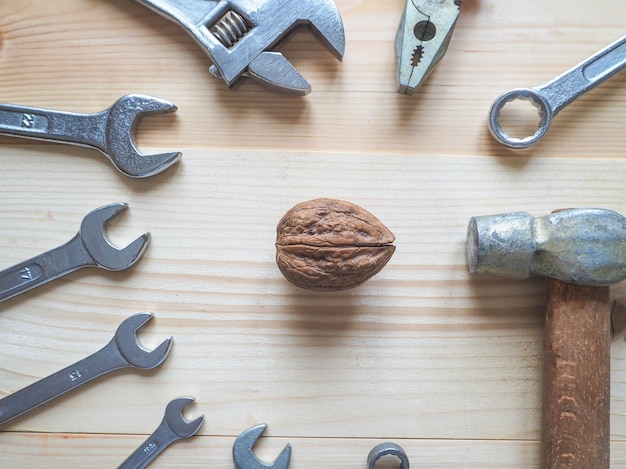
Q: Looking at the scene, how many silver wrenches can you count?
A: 8